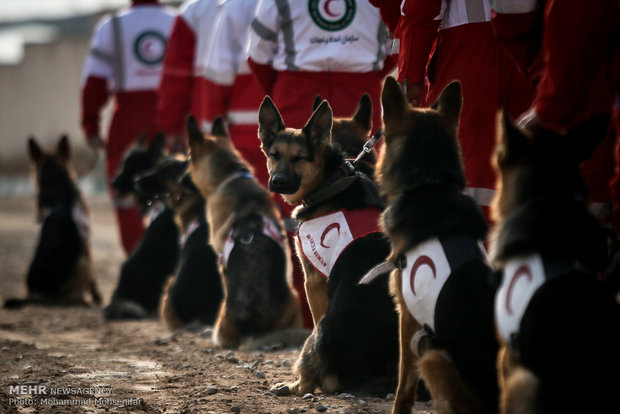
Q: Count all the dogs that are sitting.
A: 8